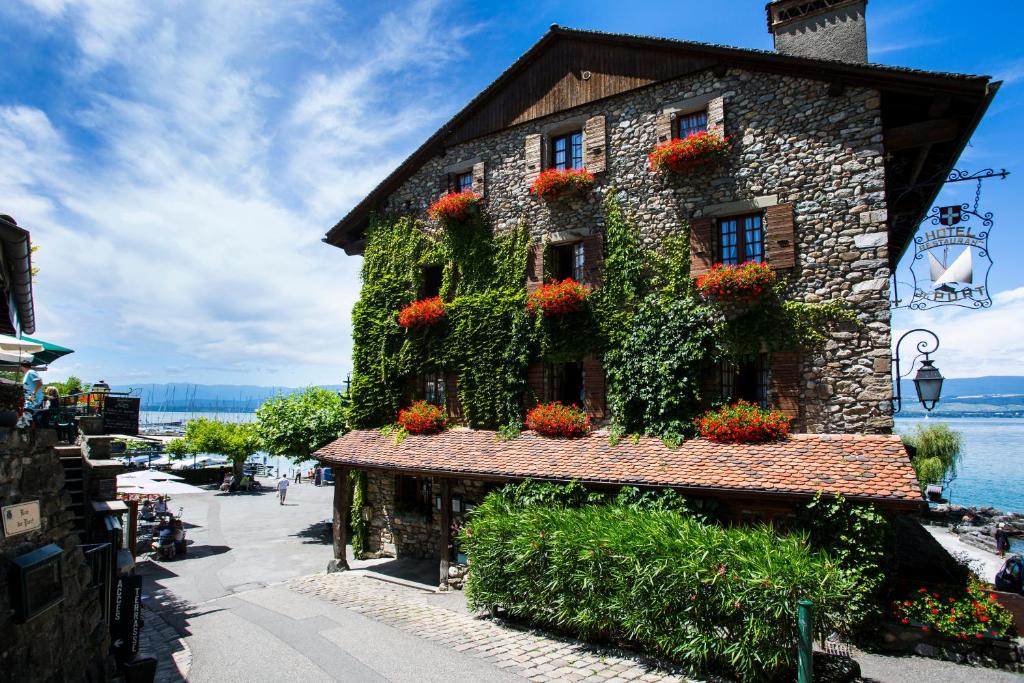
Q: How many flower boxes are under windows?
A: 9